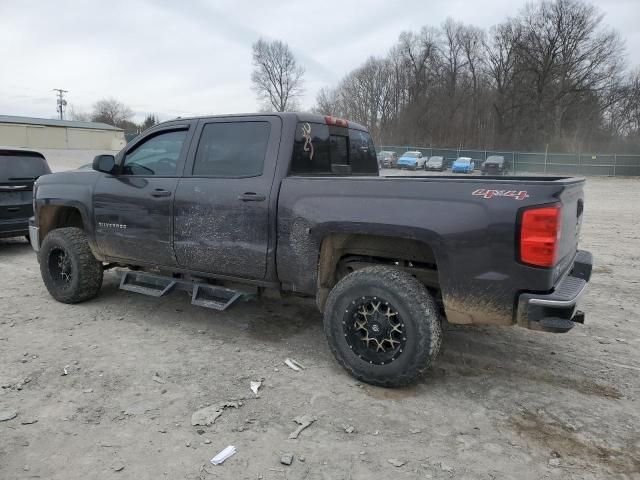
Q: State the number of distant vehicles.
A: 5